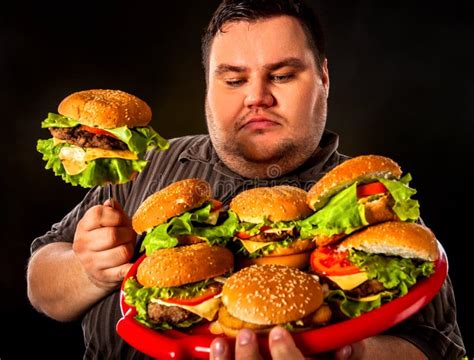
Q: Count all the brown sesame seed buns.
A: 7